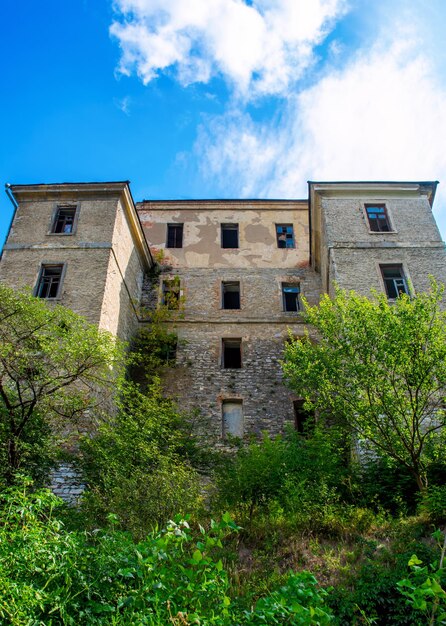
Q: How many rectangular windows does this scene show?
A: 14